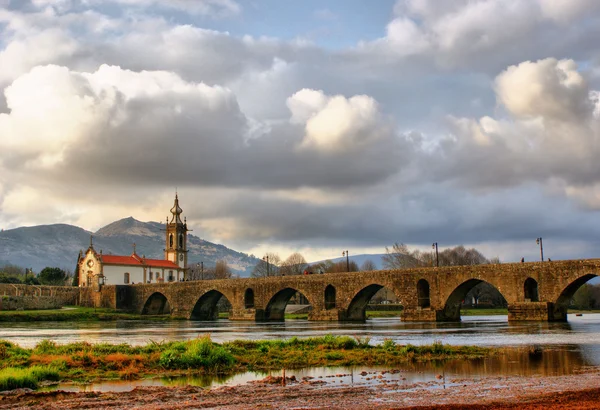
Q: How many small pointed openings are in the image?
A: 4